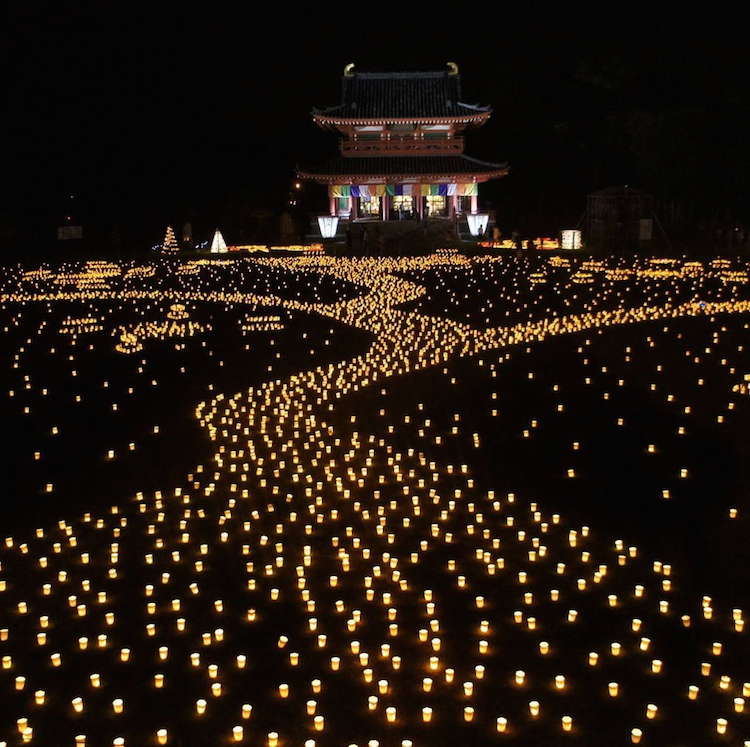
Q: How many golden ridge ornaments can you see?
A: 2